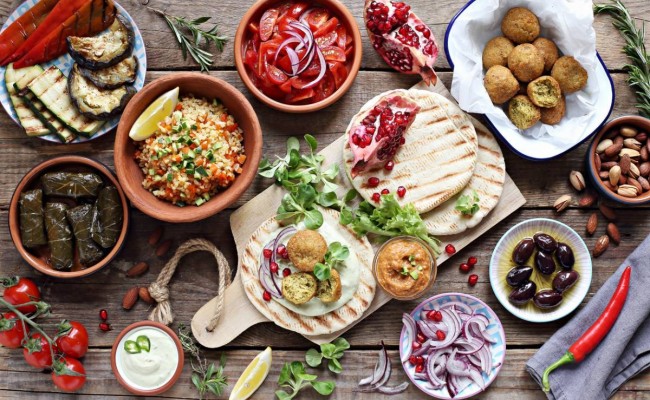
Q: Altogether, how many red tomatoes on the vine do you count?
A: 5